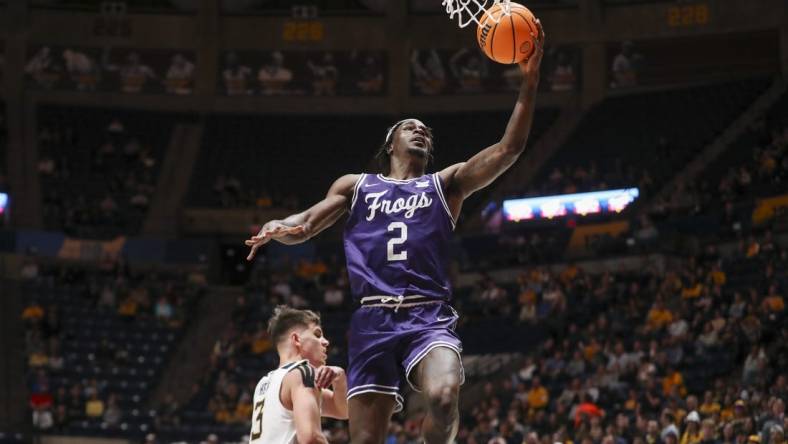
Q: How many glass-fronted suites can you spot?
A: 0